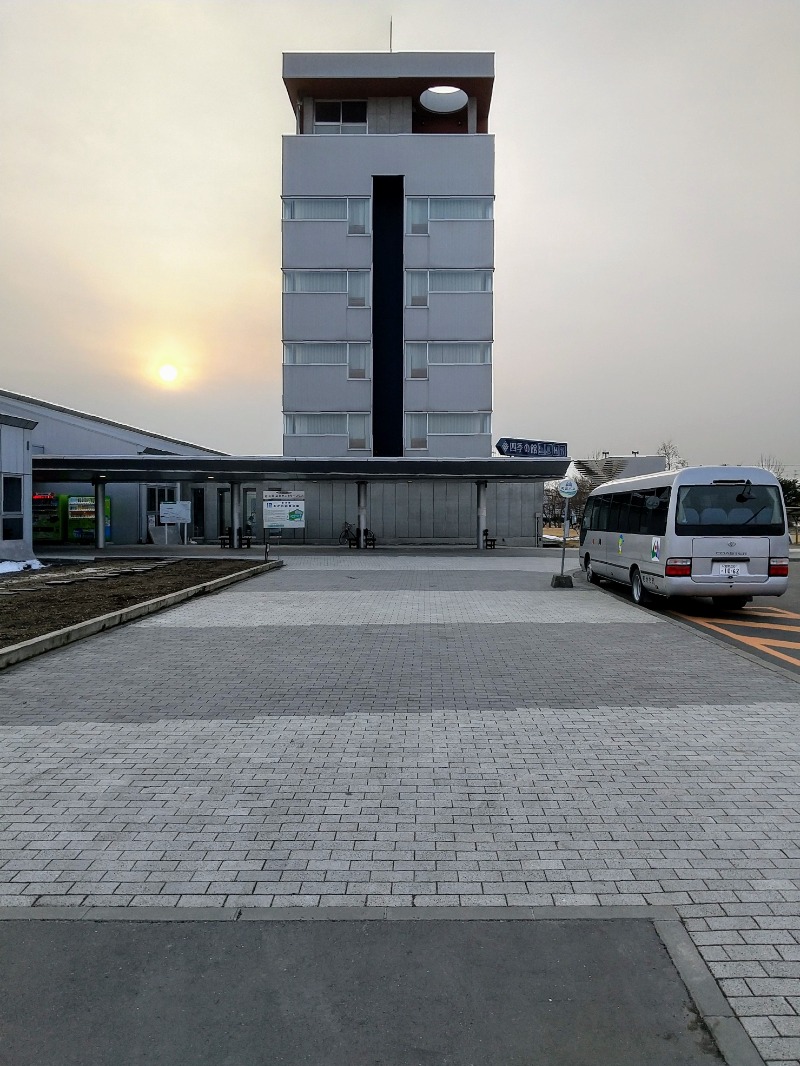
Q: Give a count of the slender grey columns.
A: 4